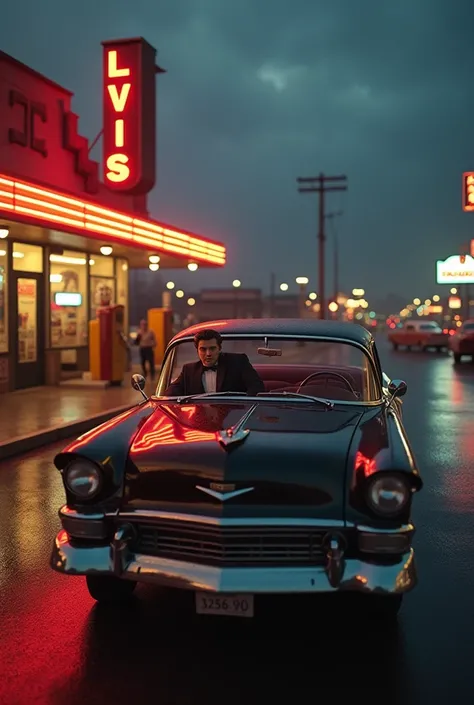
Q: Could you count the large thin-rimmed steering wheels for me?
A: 1